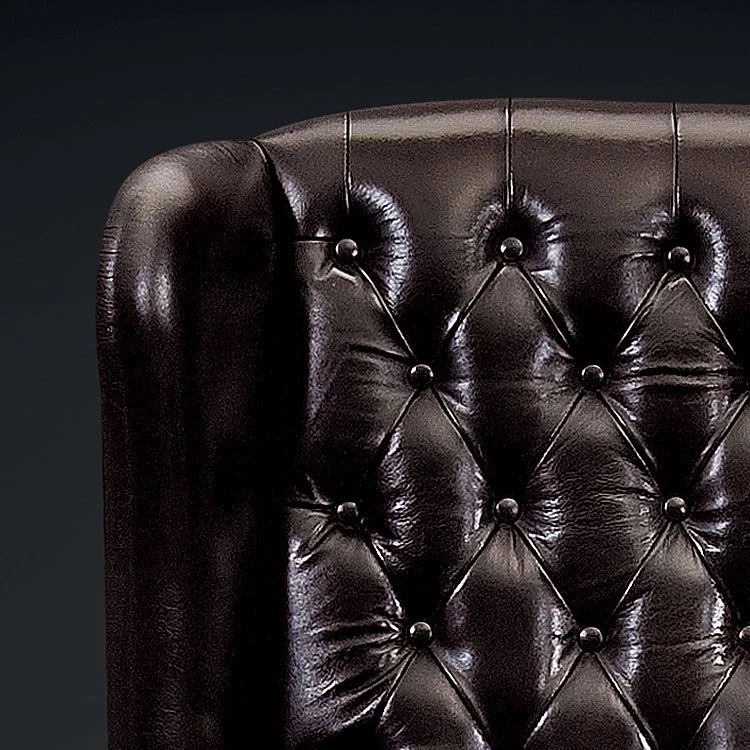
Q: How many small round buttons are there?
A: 11